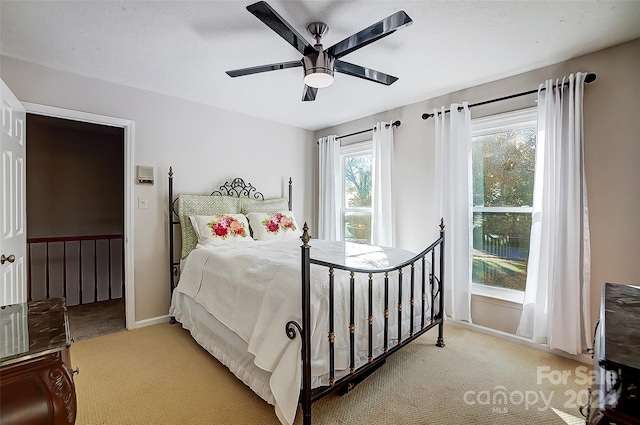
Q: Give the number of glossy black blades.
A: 5